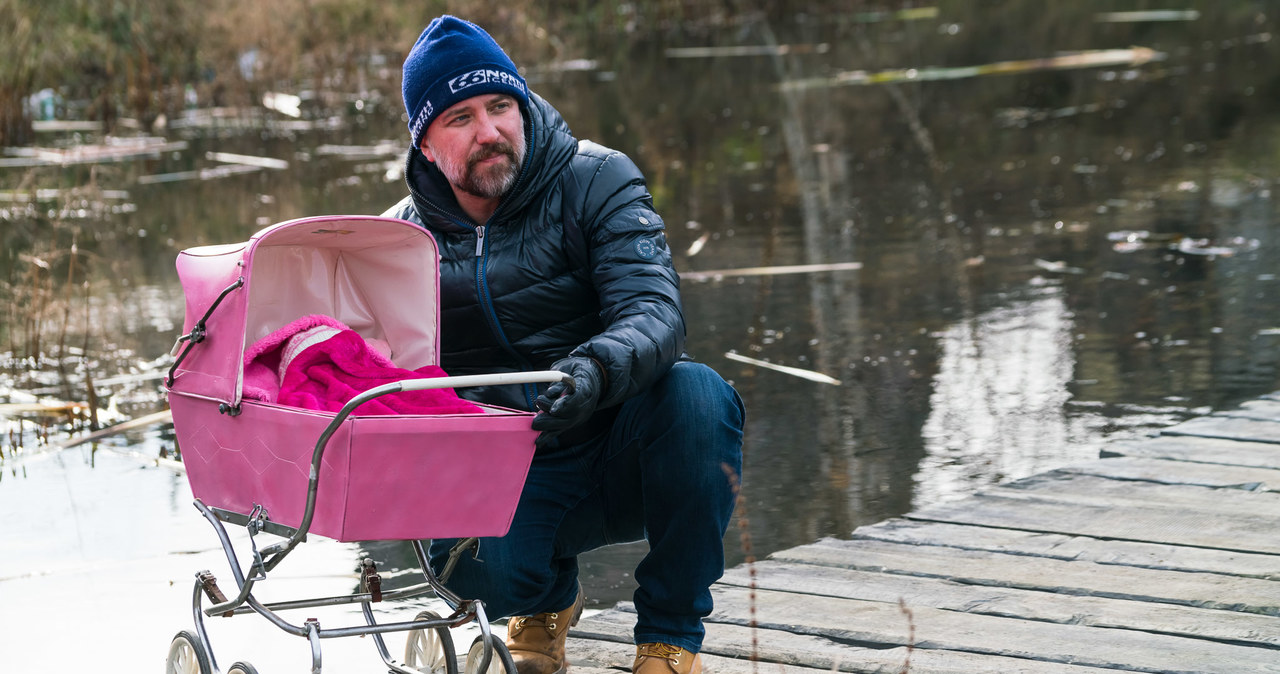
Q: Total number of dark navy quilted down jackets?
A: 1